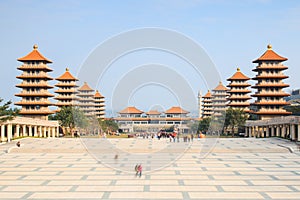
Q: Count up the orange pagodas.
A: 8